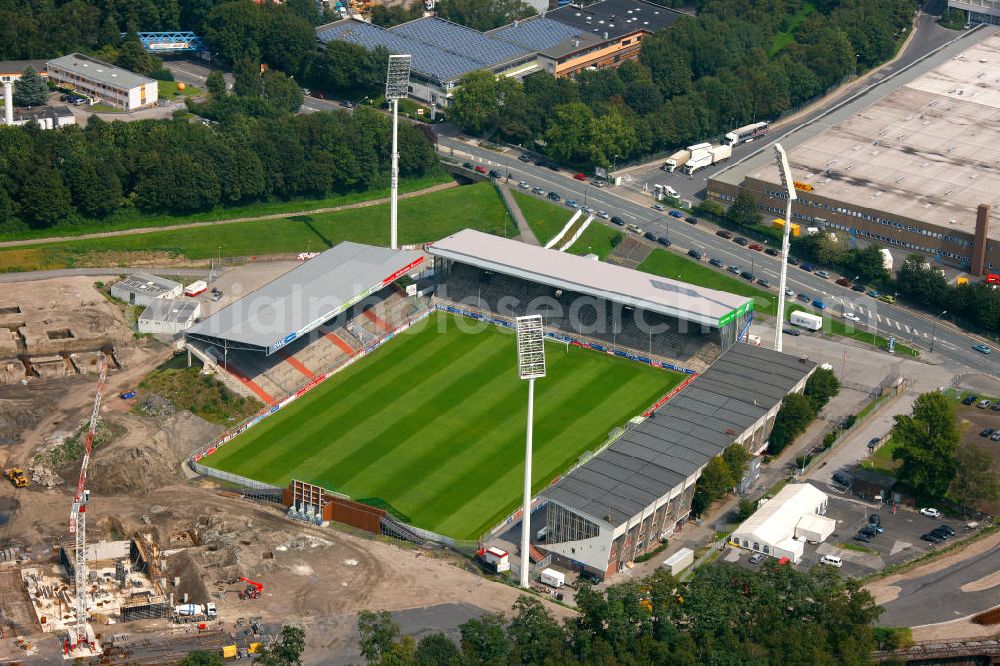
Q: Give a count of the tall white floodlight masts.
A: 3